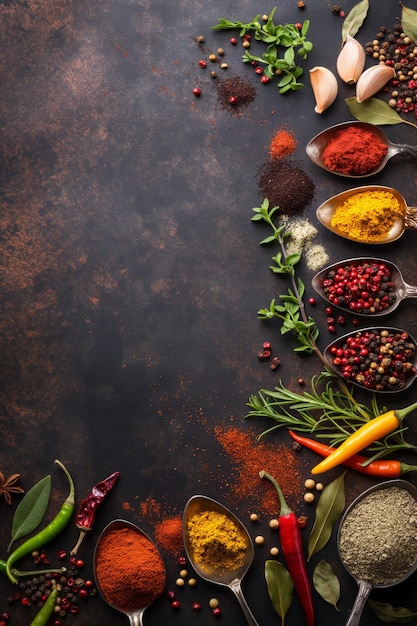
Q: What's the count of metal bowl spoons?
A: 7